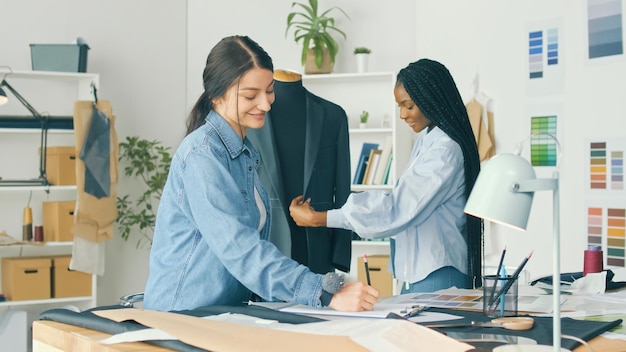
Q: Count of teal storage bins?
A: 1